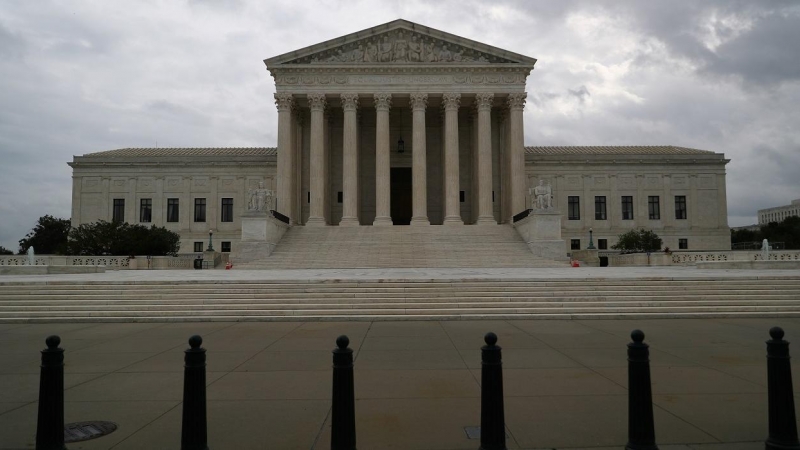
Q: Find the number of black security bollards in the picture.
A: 6